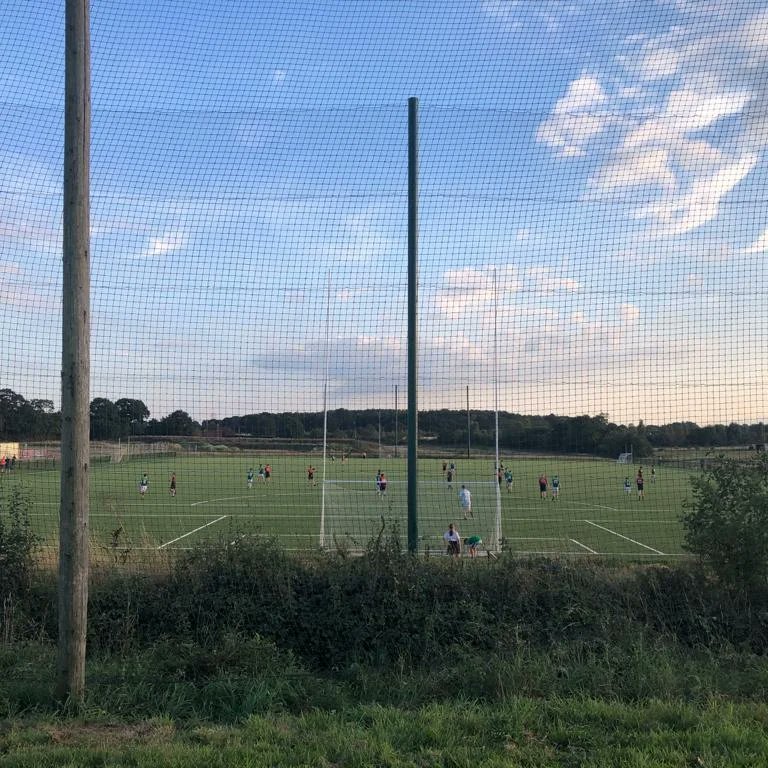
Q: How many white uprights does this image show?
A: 2